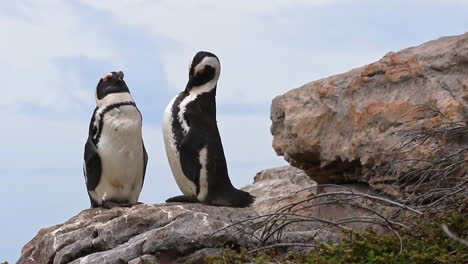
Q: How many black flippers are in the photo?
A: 3